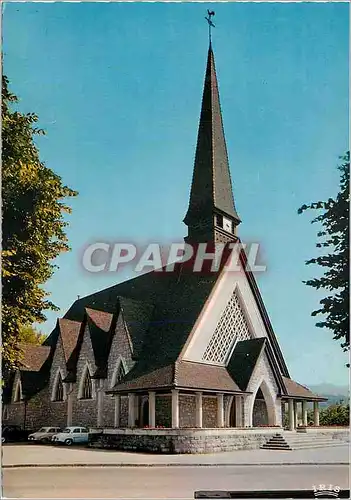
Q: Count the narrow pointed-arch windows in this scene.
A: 4